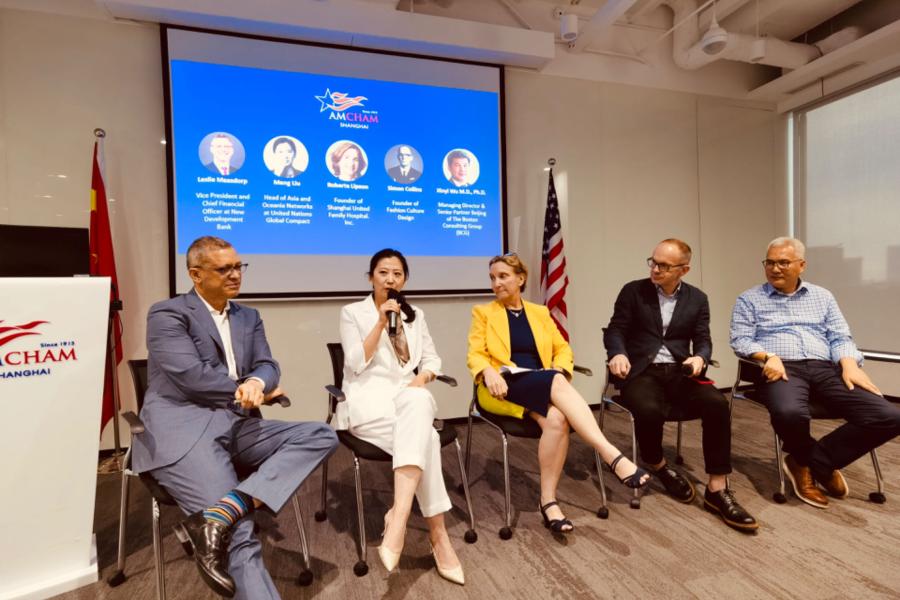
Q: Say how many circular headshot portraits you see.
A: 5